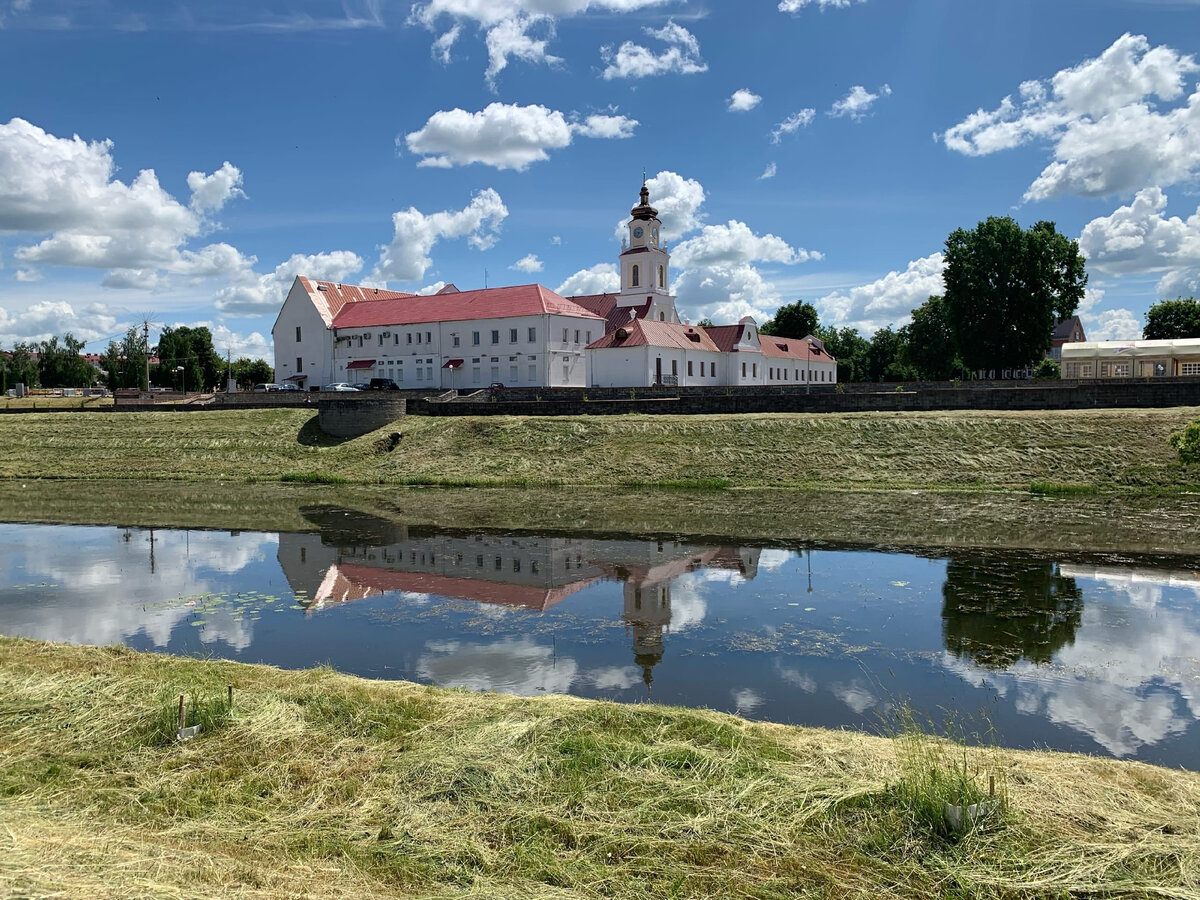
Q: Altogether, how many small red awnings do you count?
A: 3